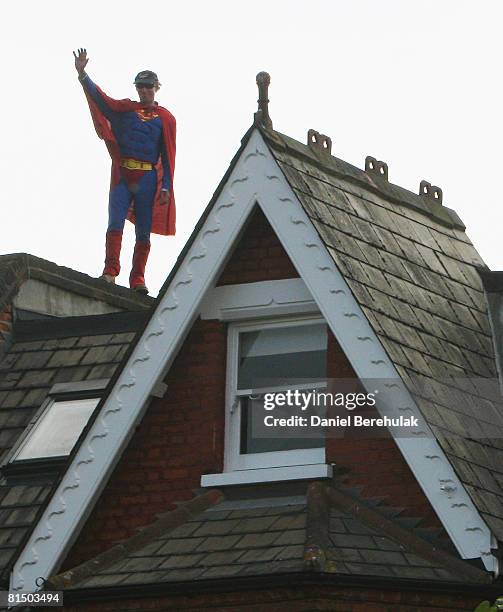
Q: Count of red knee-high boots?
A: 2